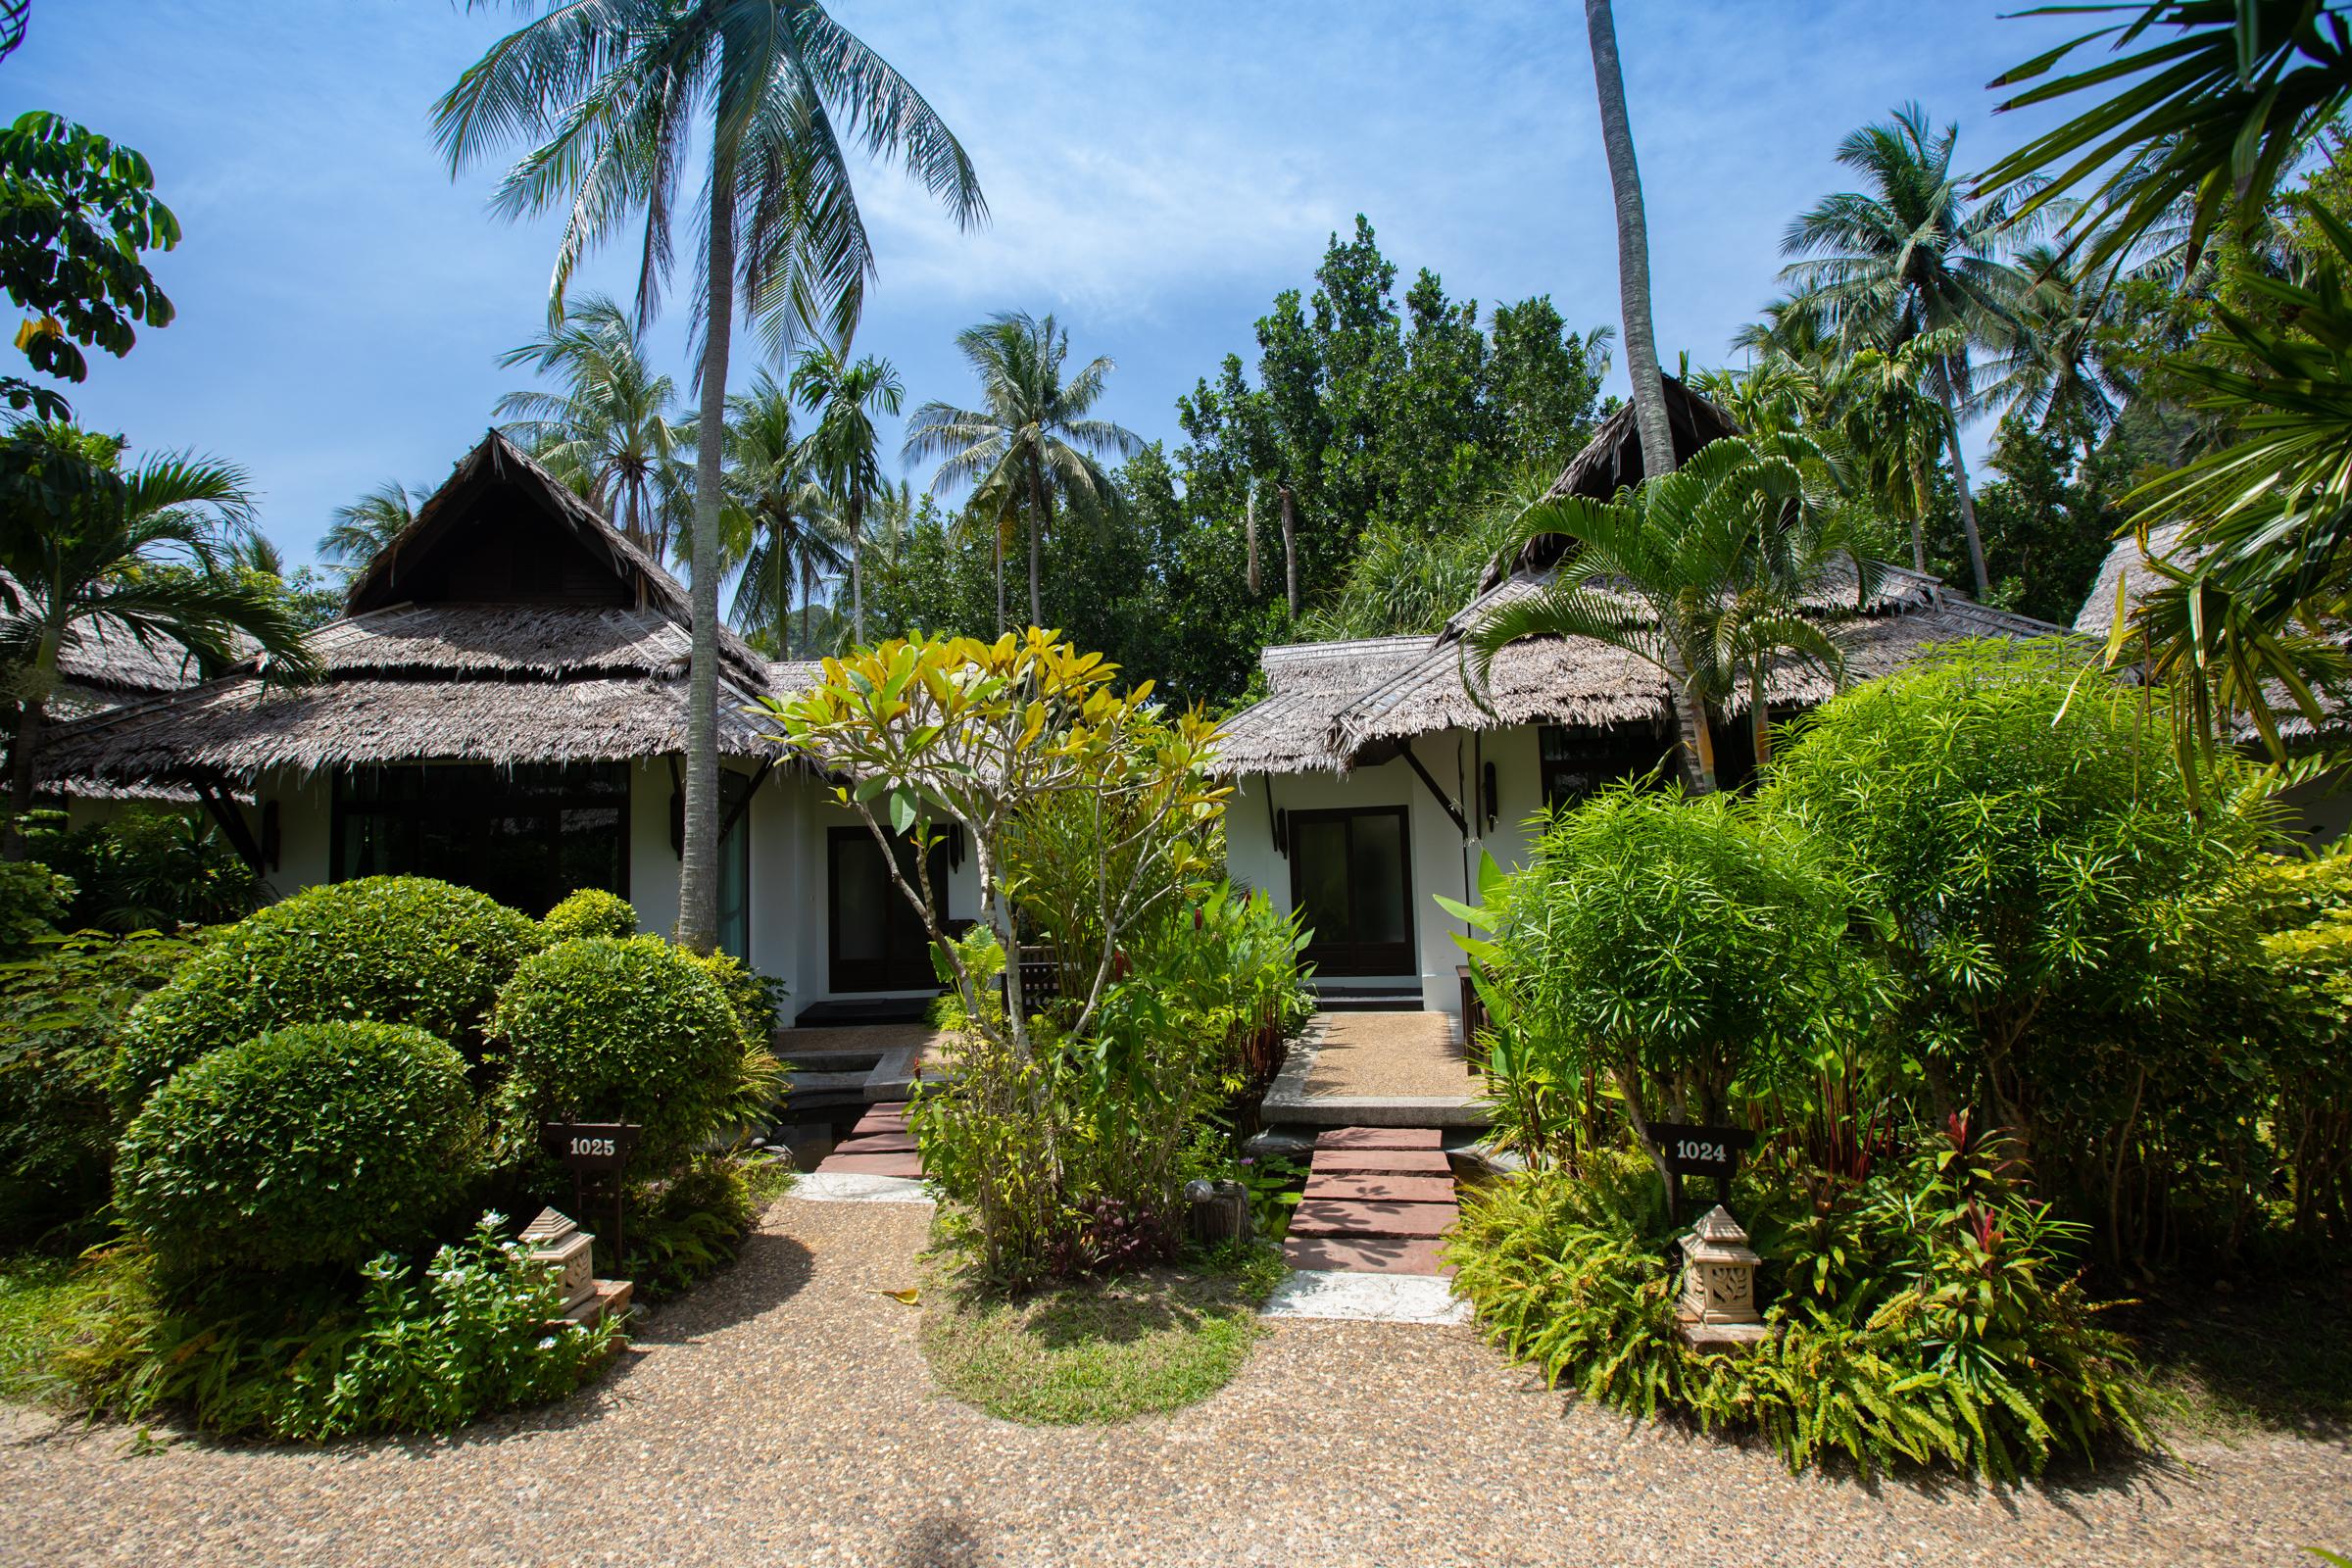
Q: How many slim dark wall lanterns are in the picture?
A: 5